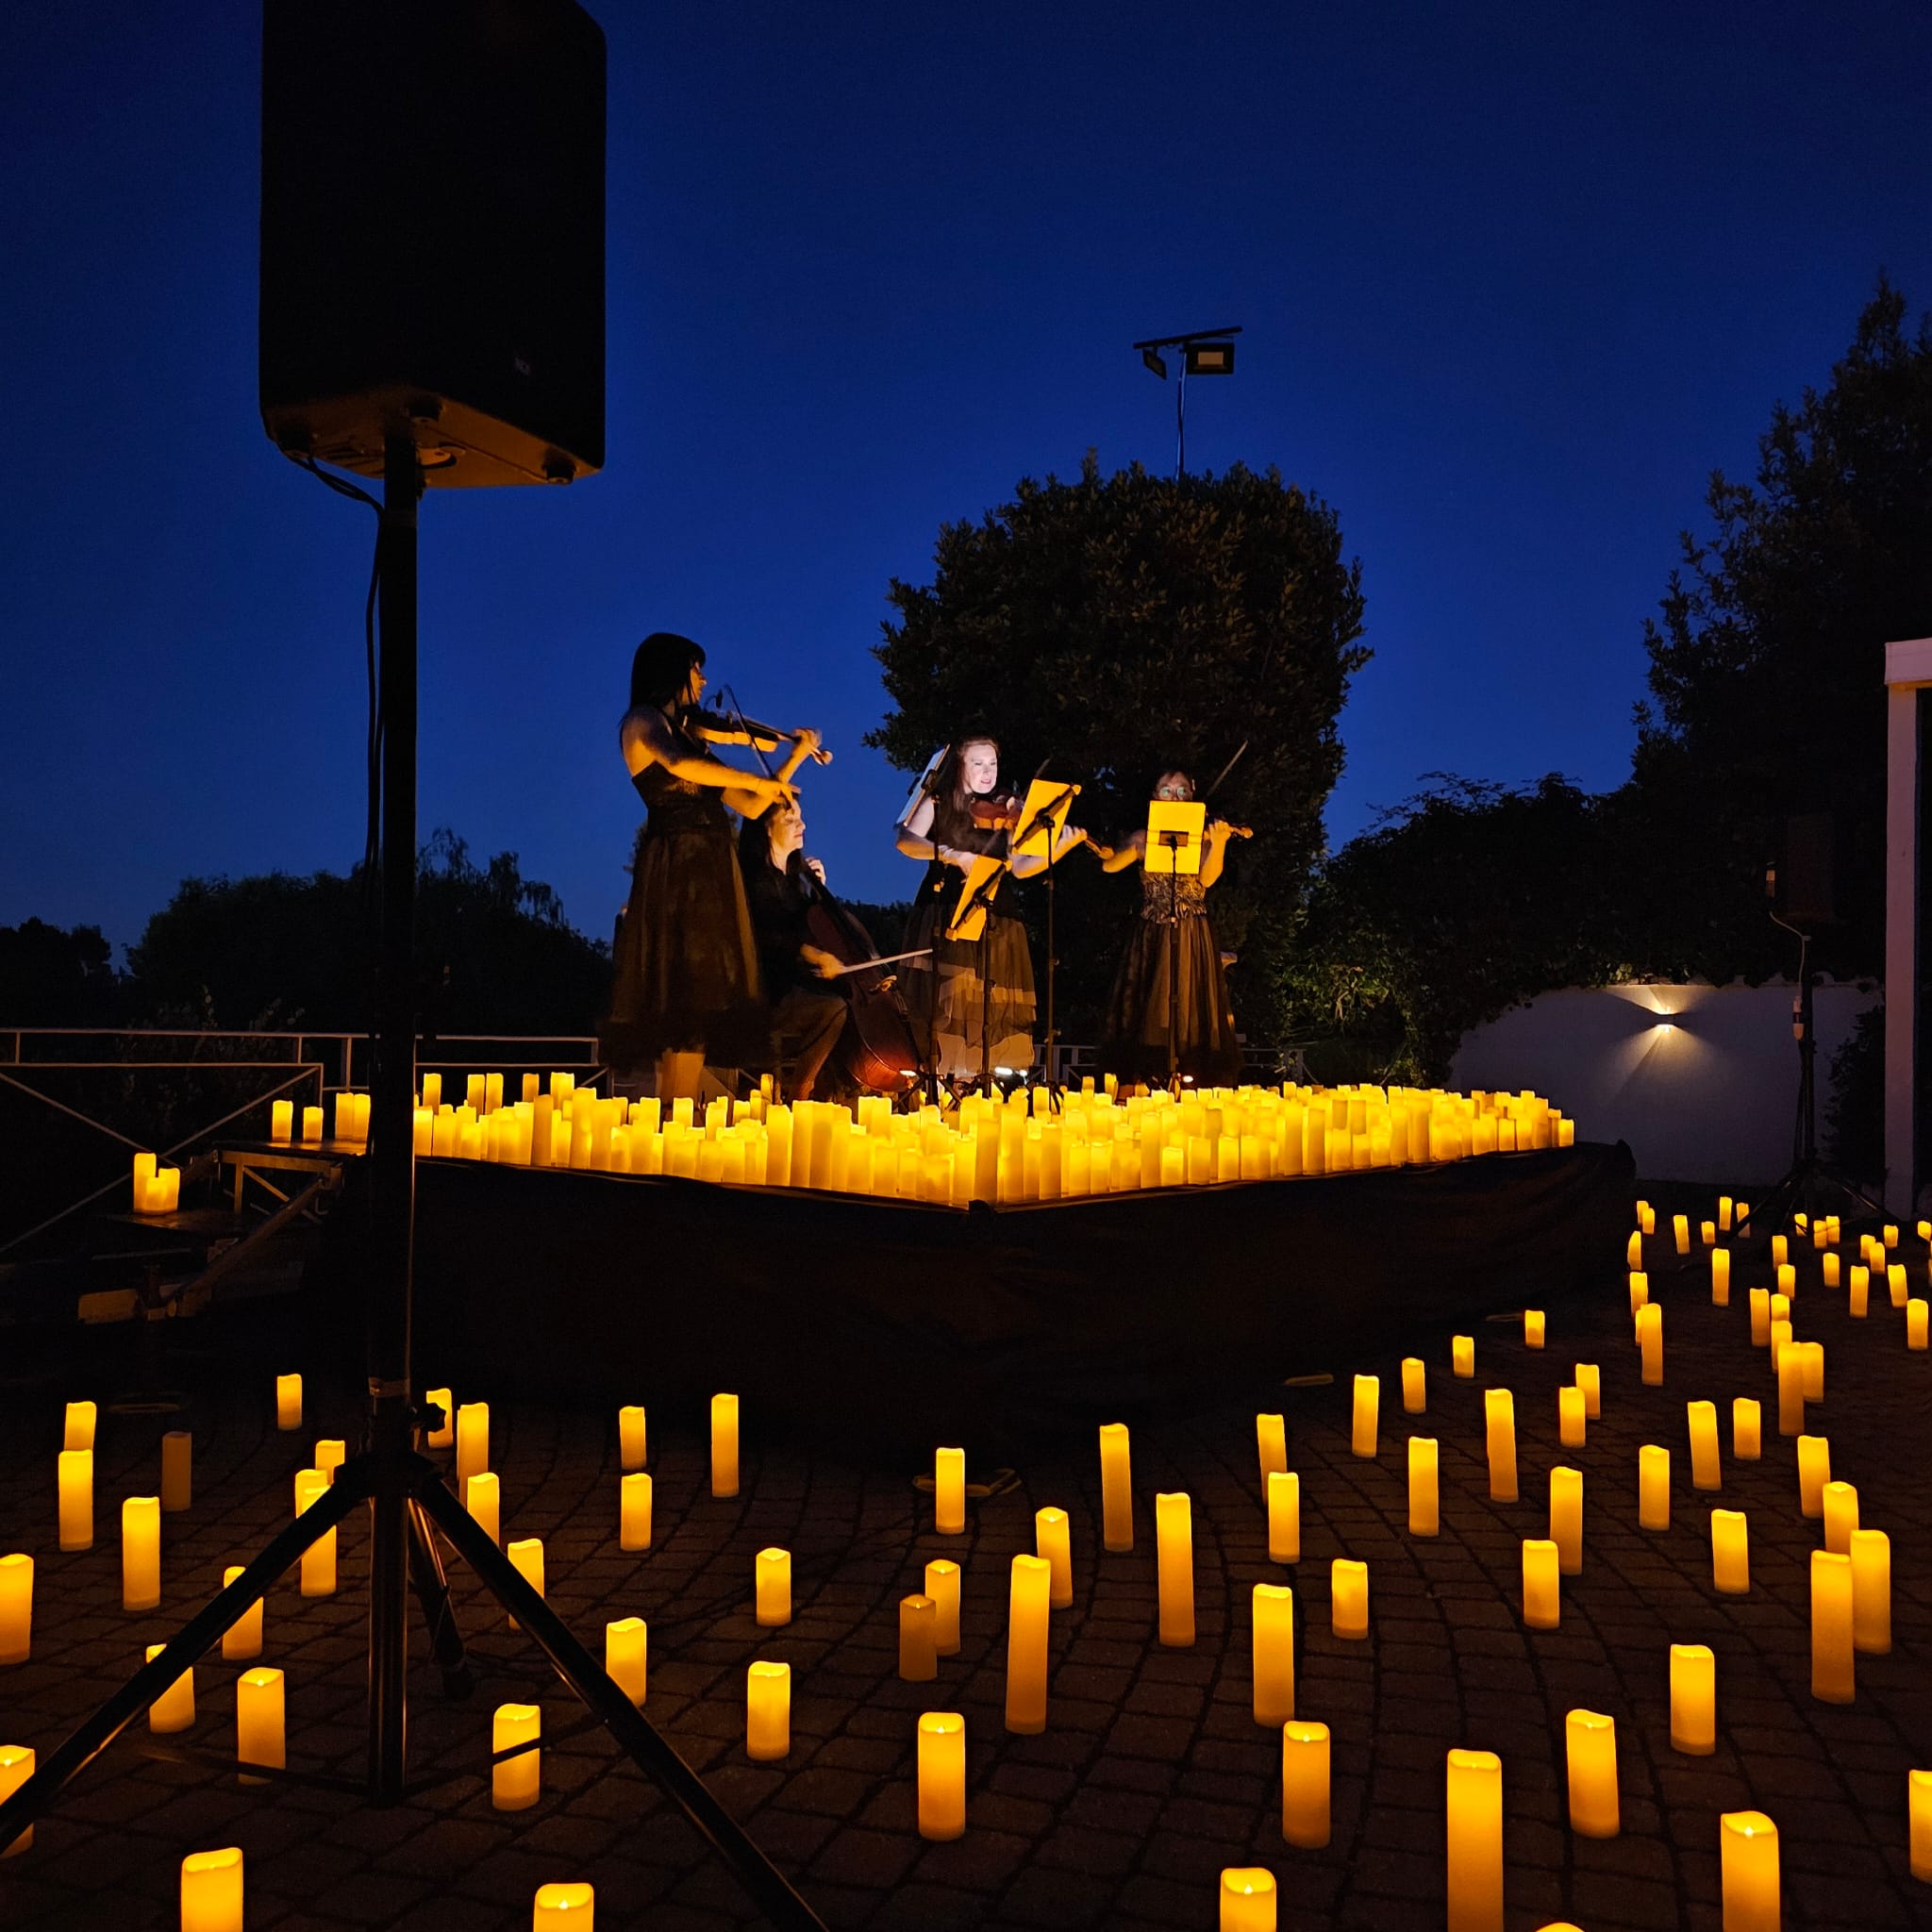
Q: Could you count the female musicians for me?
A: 4